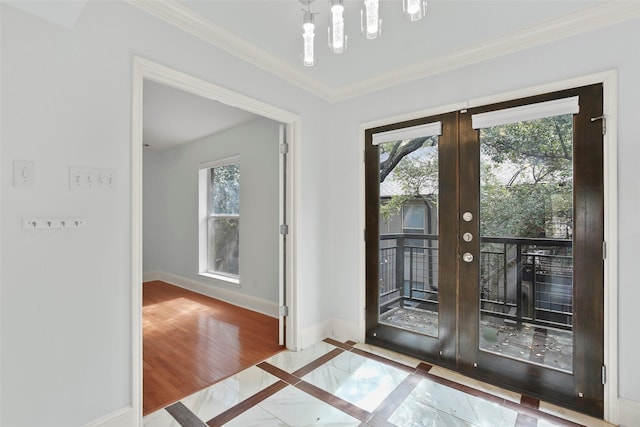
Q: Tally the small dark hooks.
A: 4